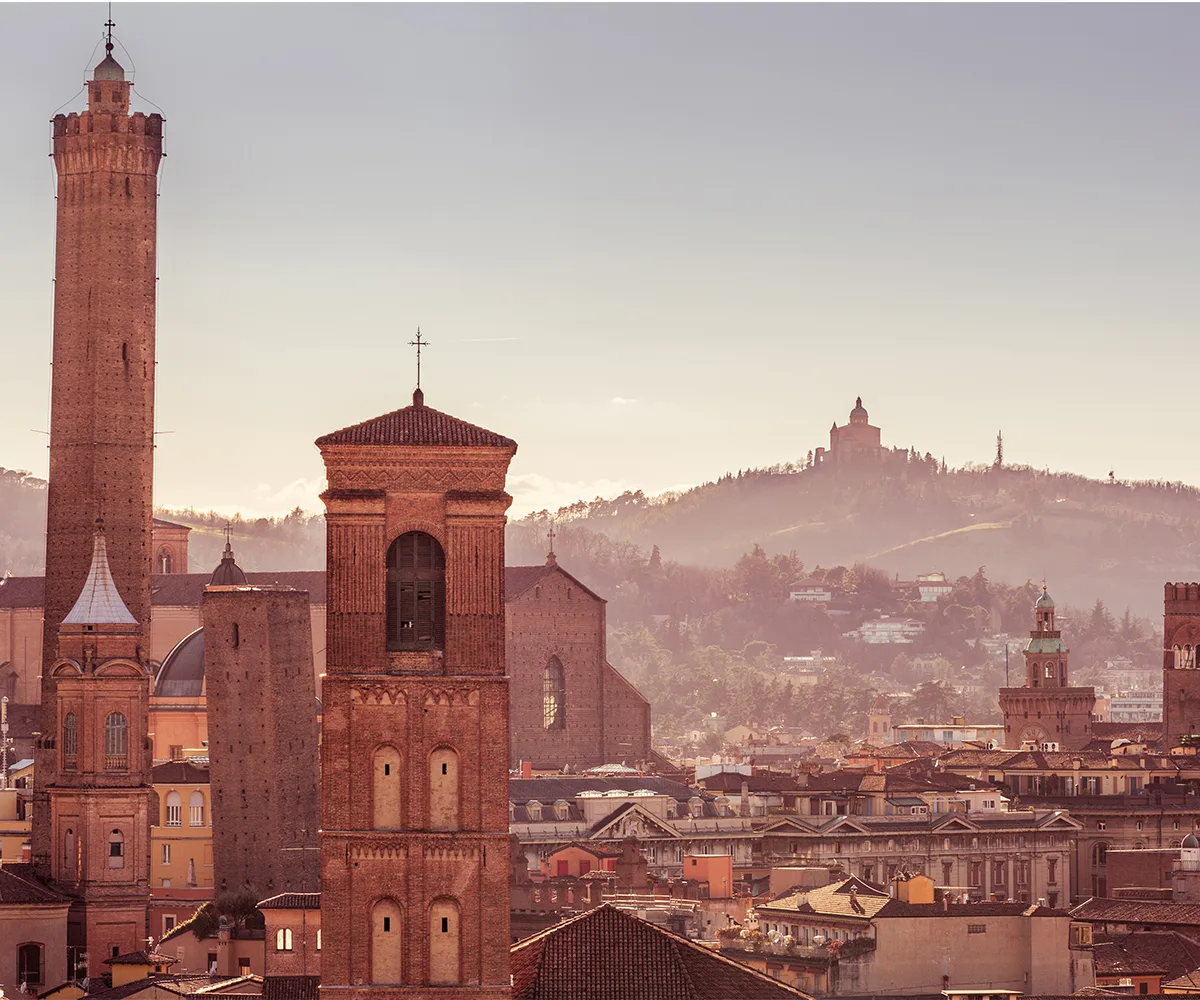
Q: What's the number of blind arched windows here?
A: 4